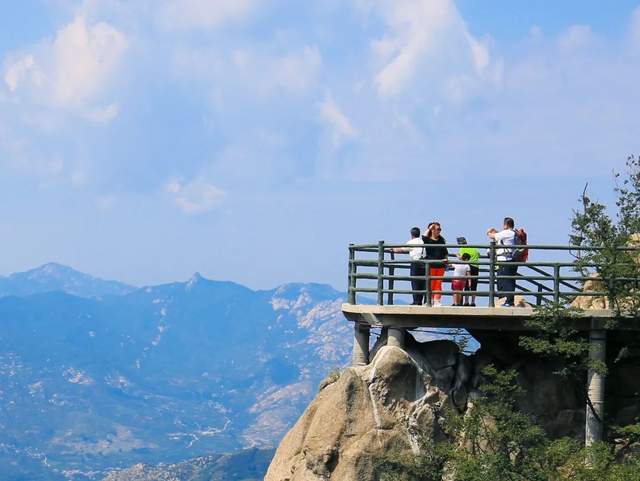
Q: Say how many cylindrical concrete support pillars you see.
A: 3